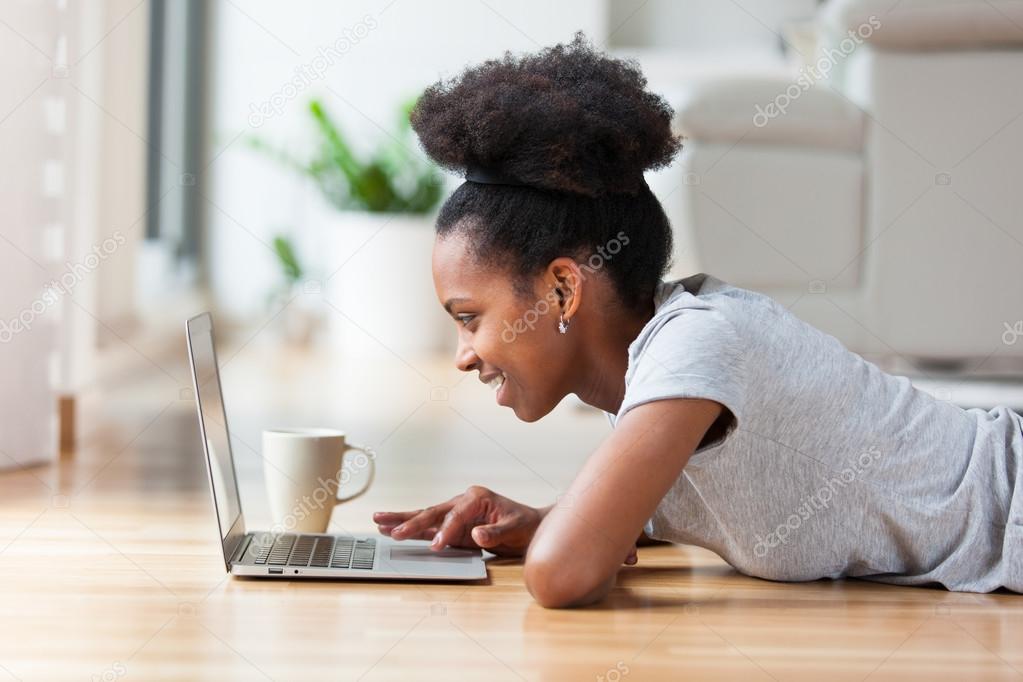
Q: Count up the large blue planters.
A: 0